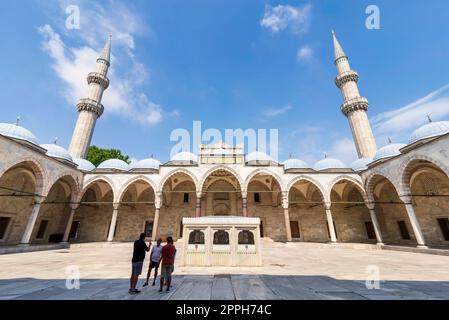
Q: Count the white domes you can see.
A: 12